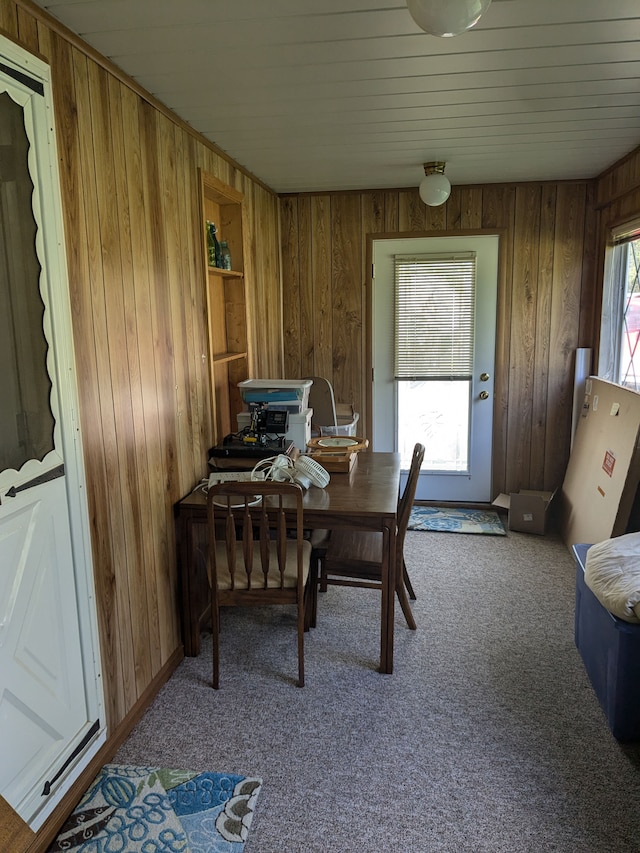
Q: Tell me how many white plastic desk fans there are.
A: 1